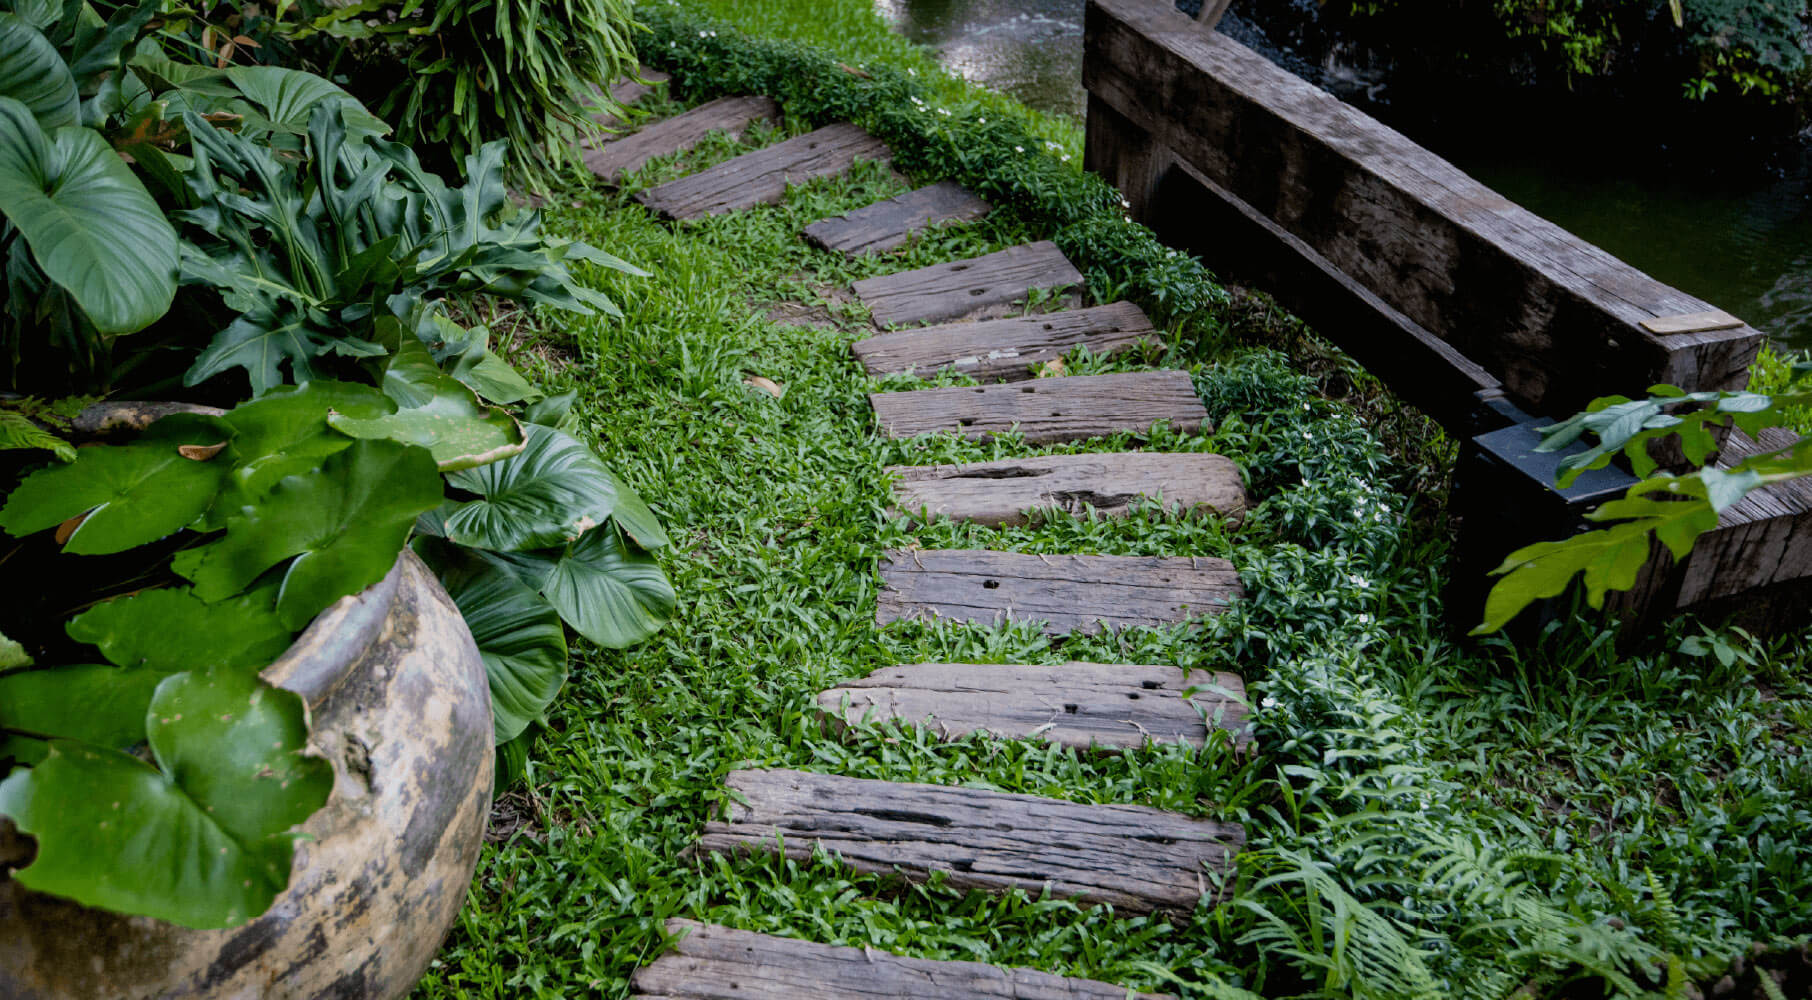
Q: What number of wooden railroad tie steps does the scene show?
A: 12